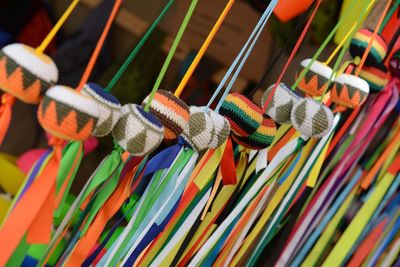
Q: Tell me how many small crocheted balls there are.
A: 15